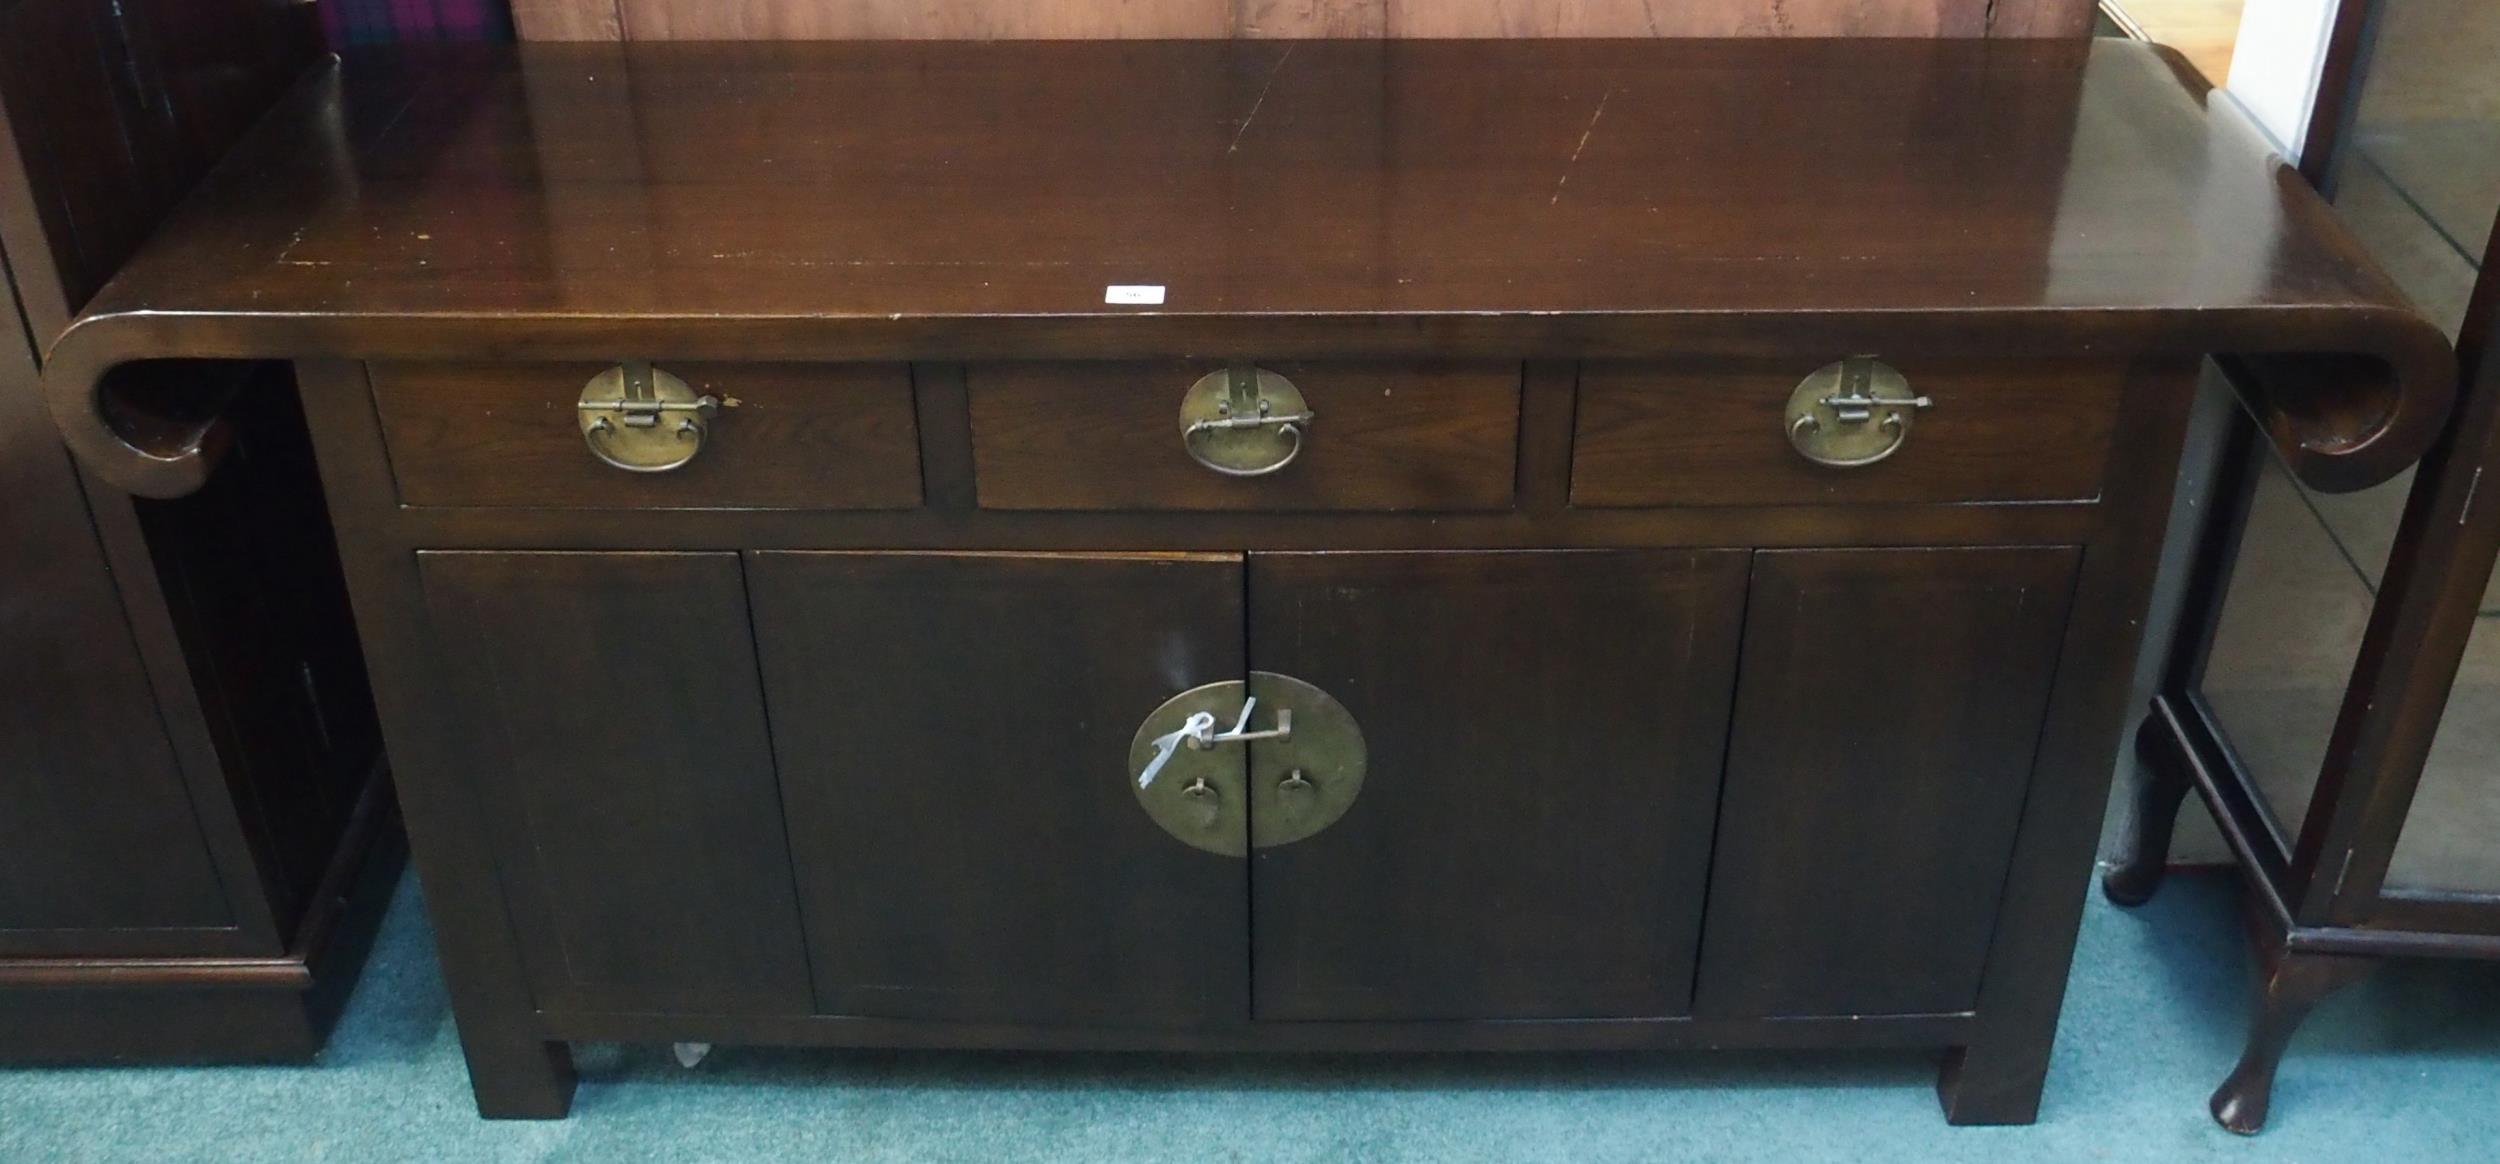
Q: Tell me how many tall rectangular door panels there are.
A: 4